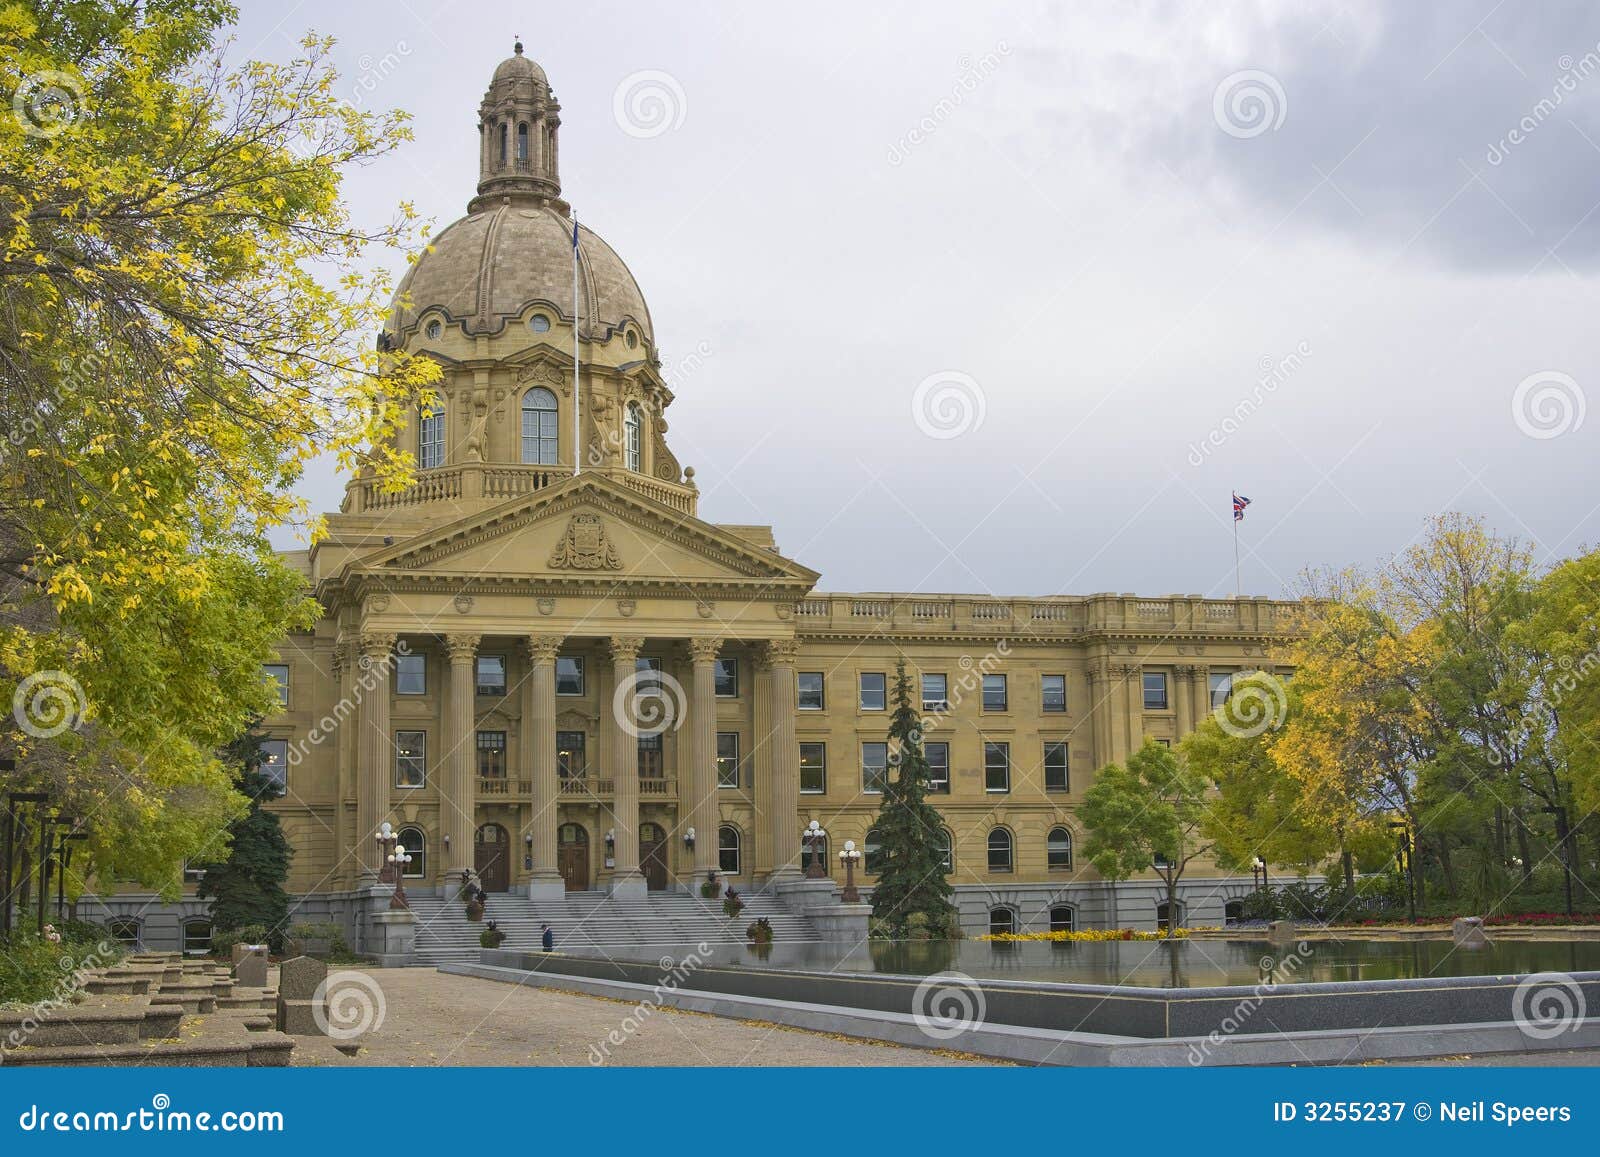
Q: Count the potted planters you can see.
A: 6